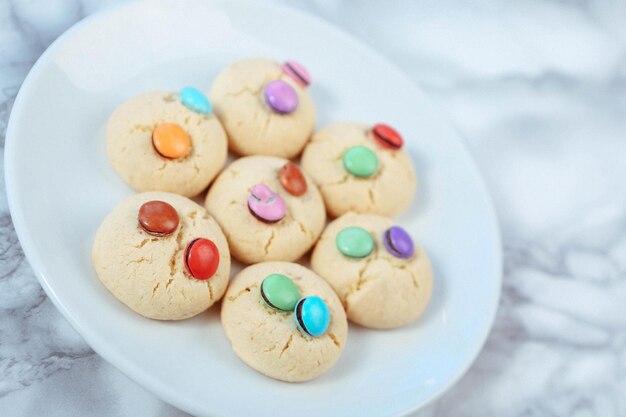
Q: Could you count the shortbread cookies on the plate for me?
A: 7